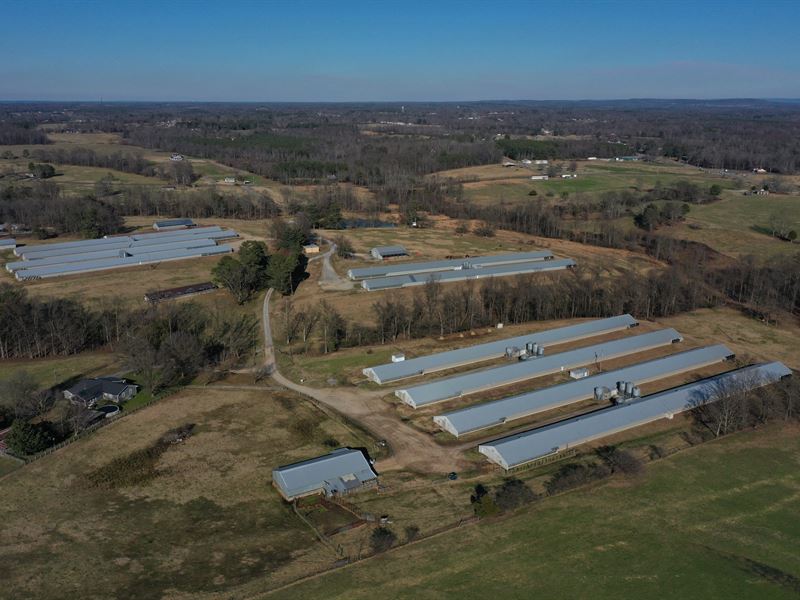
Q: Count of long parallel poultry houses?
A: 10